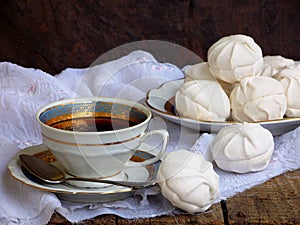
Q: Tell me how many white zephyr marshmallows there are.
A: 8